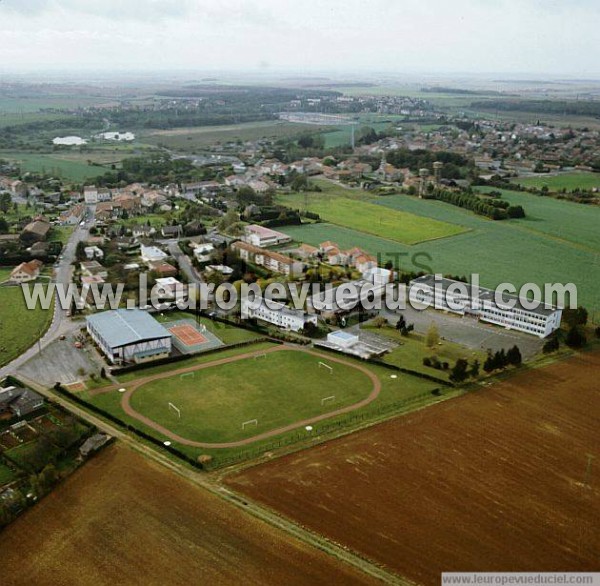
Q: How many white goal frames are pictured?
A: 6